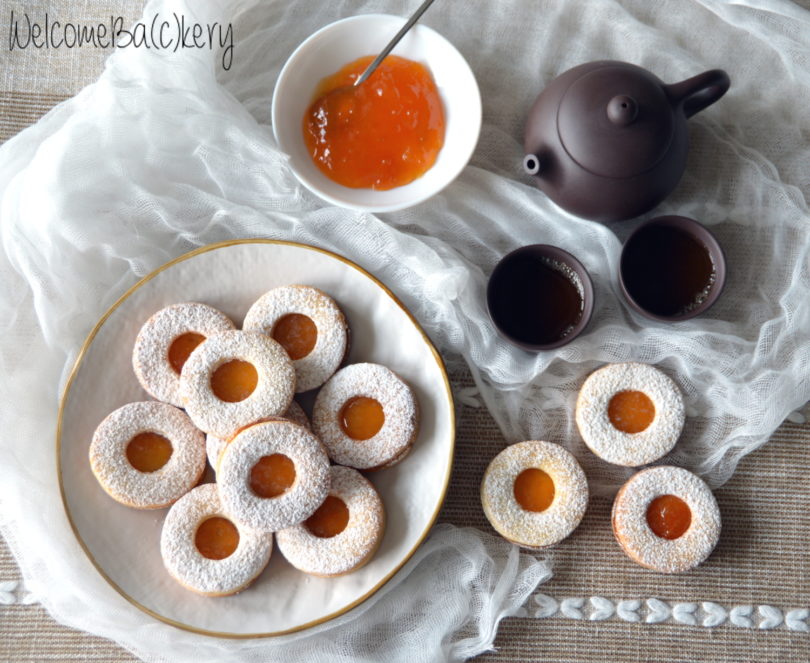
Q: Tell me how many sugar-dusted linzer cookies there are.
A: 12